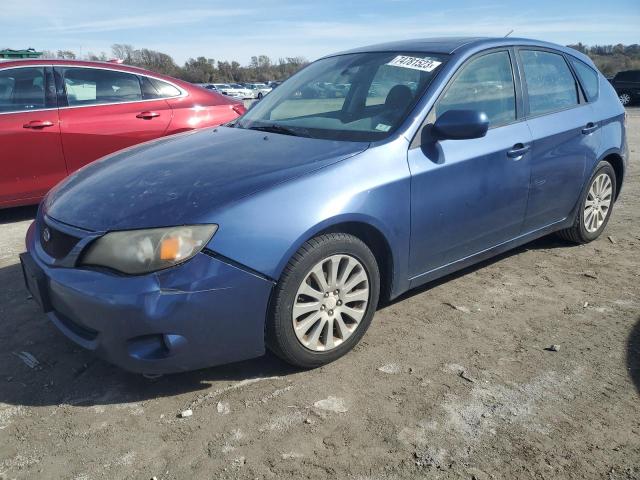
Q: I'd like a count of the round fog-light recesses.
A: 1